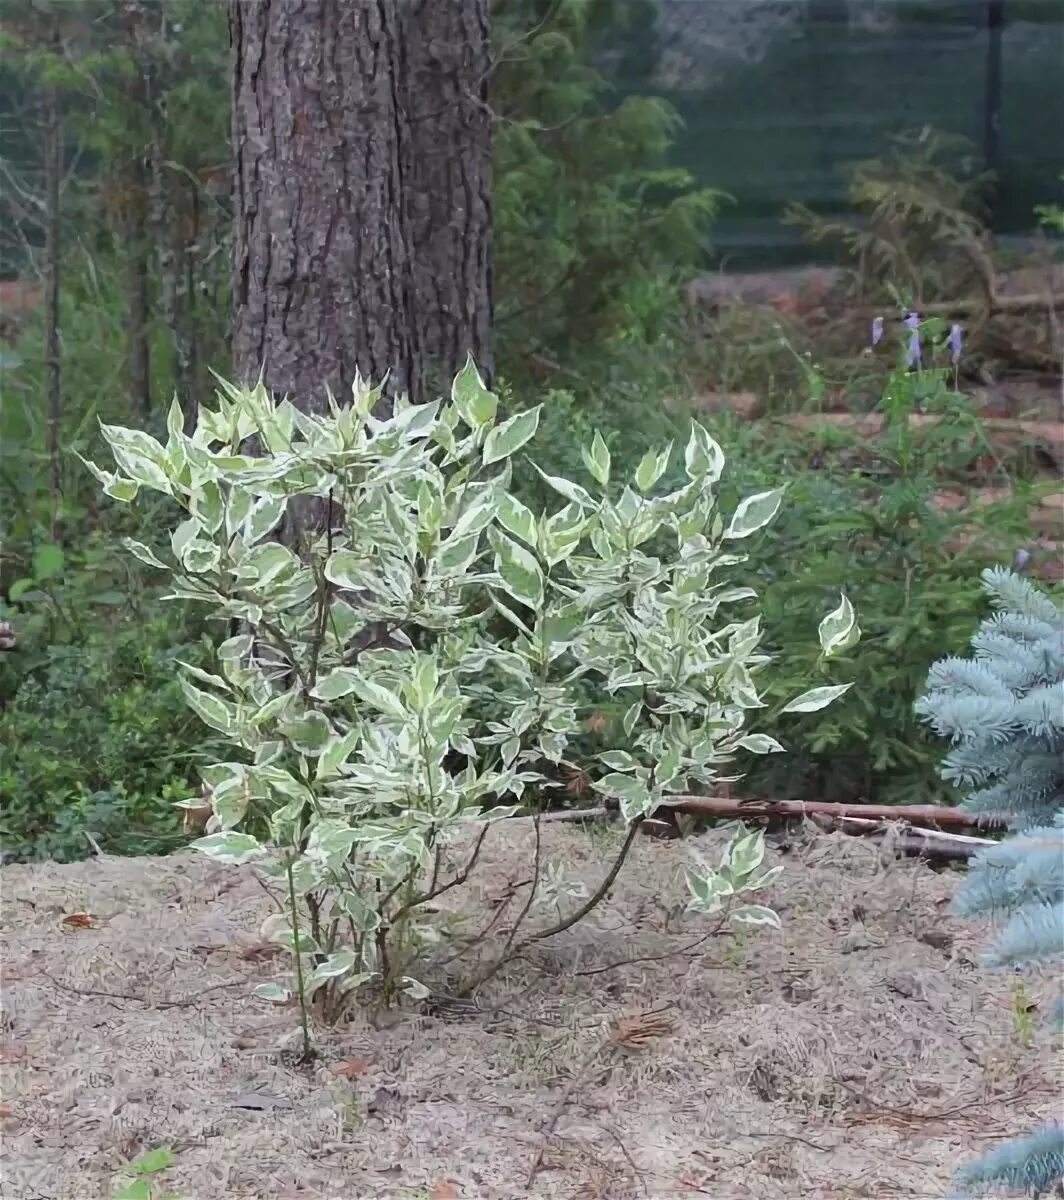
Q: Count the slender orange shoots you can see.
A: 0